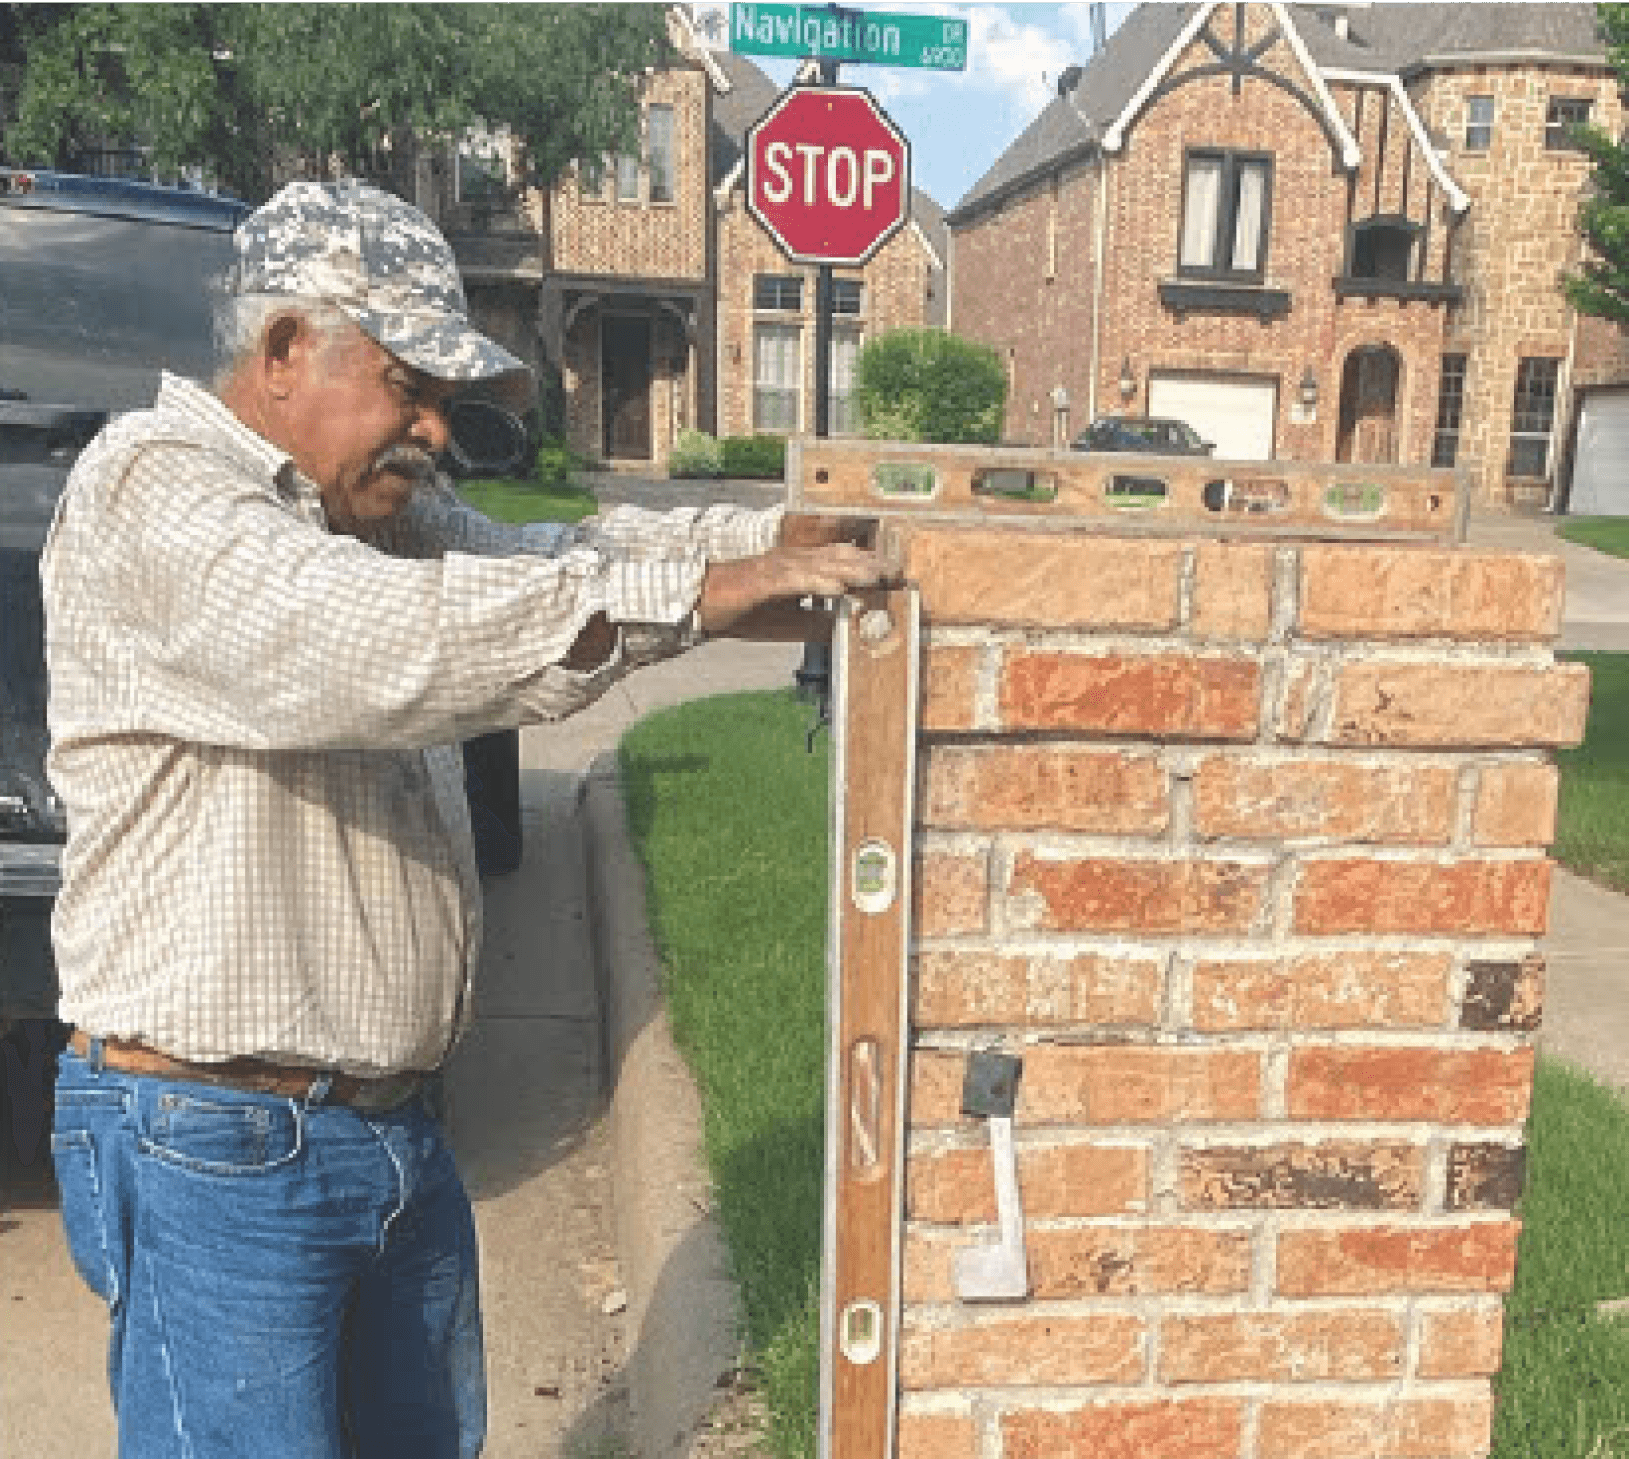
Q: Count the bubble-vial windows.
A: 5